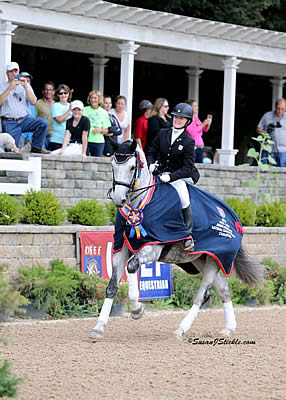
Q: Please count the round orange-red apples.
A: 0